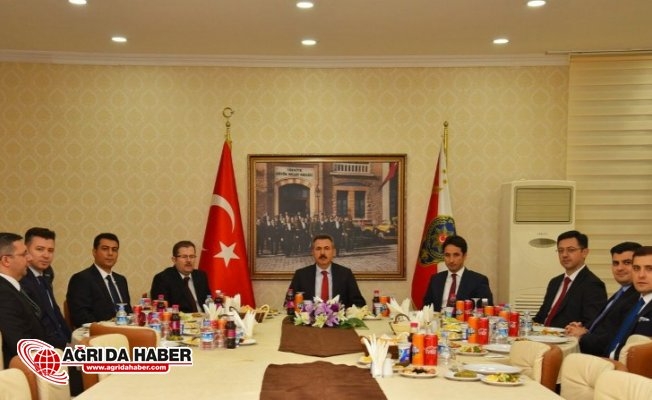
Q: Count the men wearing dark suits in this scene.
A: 9